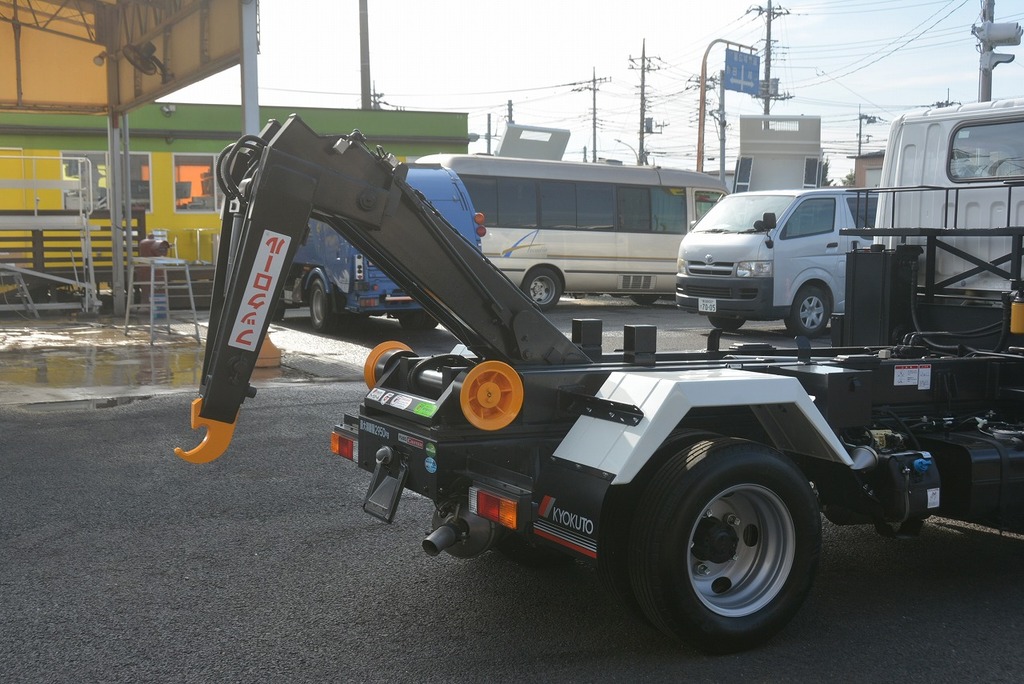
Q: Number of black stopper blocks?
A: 2